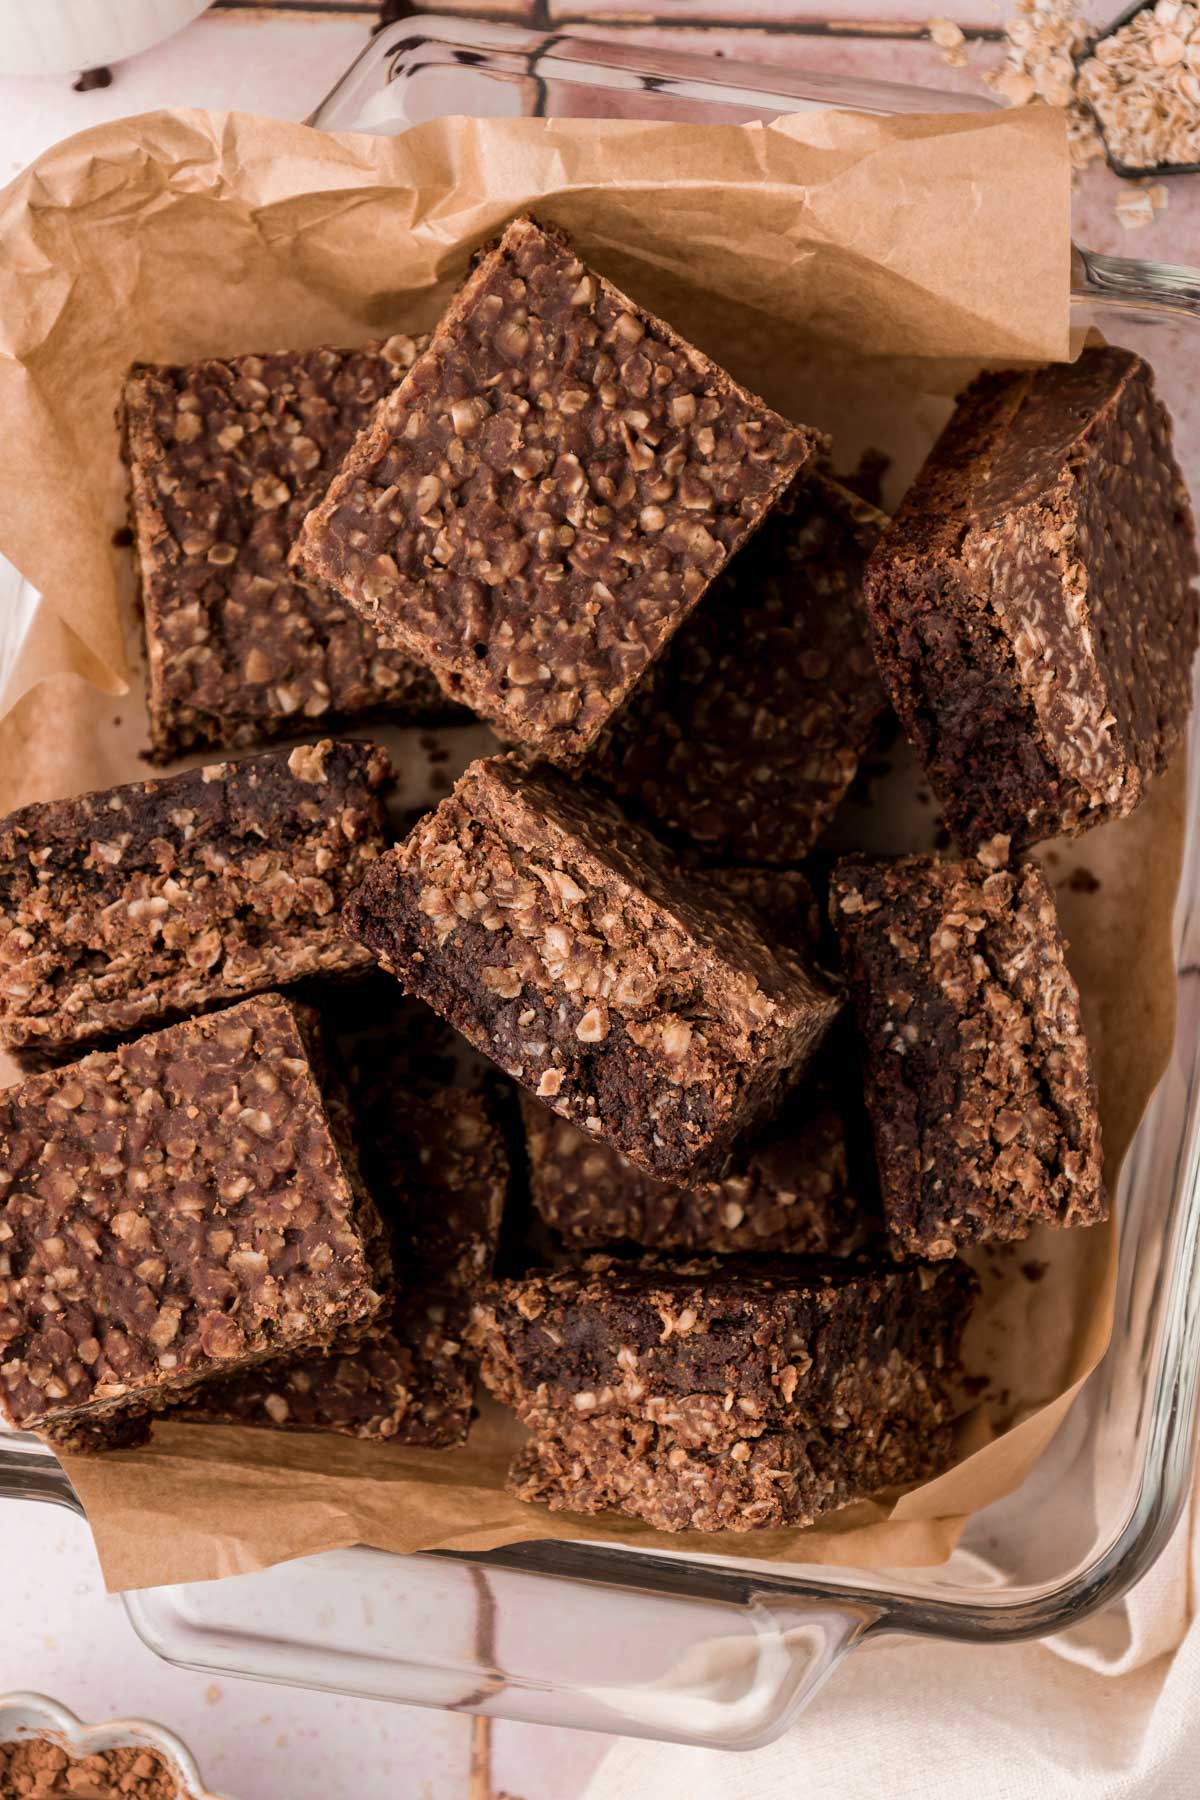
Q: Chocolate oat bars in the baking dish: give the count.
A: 11